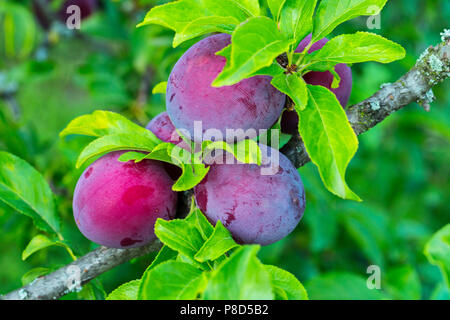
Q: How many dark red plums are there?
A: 5